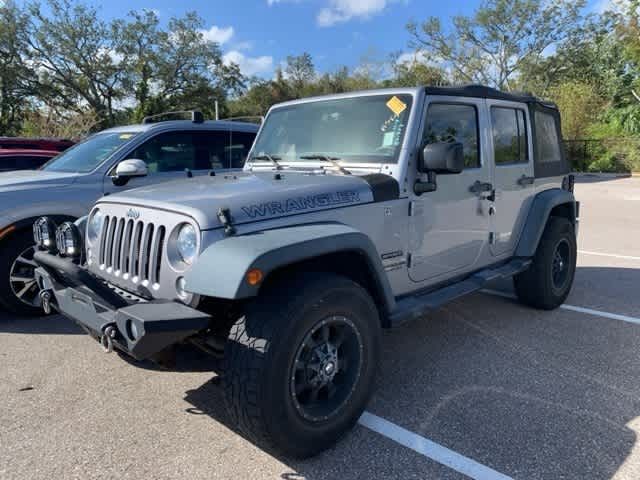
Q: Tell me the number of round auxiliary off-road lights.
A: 2